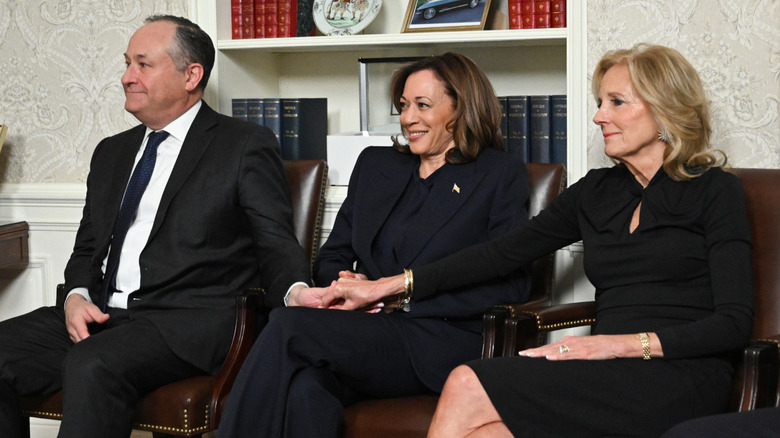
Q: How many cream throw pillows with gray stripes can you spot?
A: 0